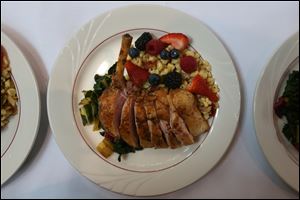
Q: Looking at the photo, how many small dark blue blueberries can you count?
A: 4